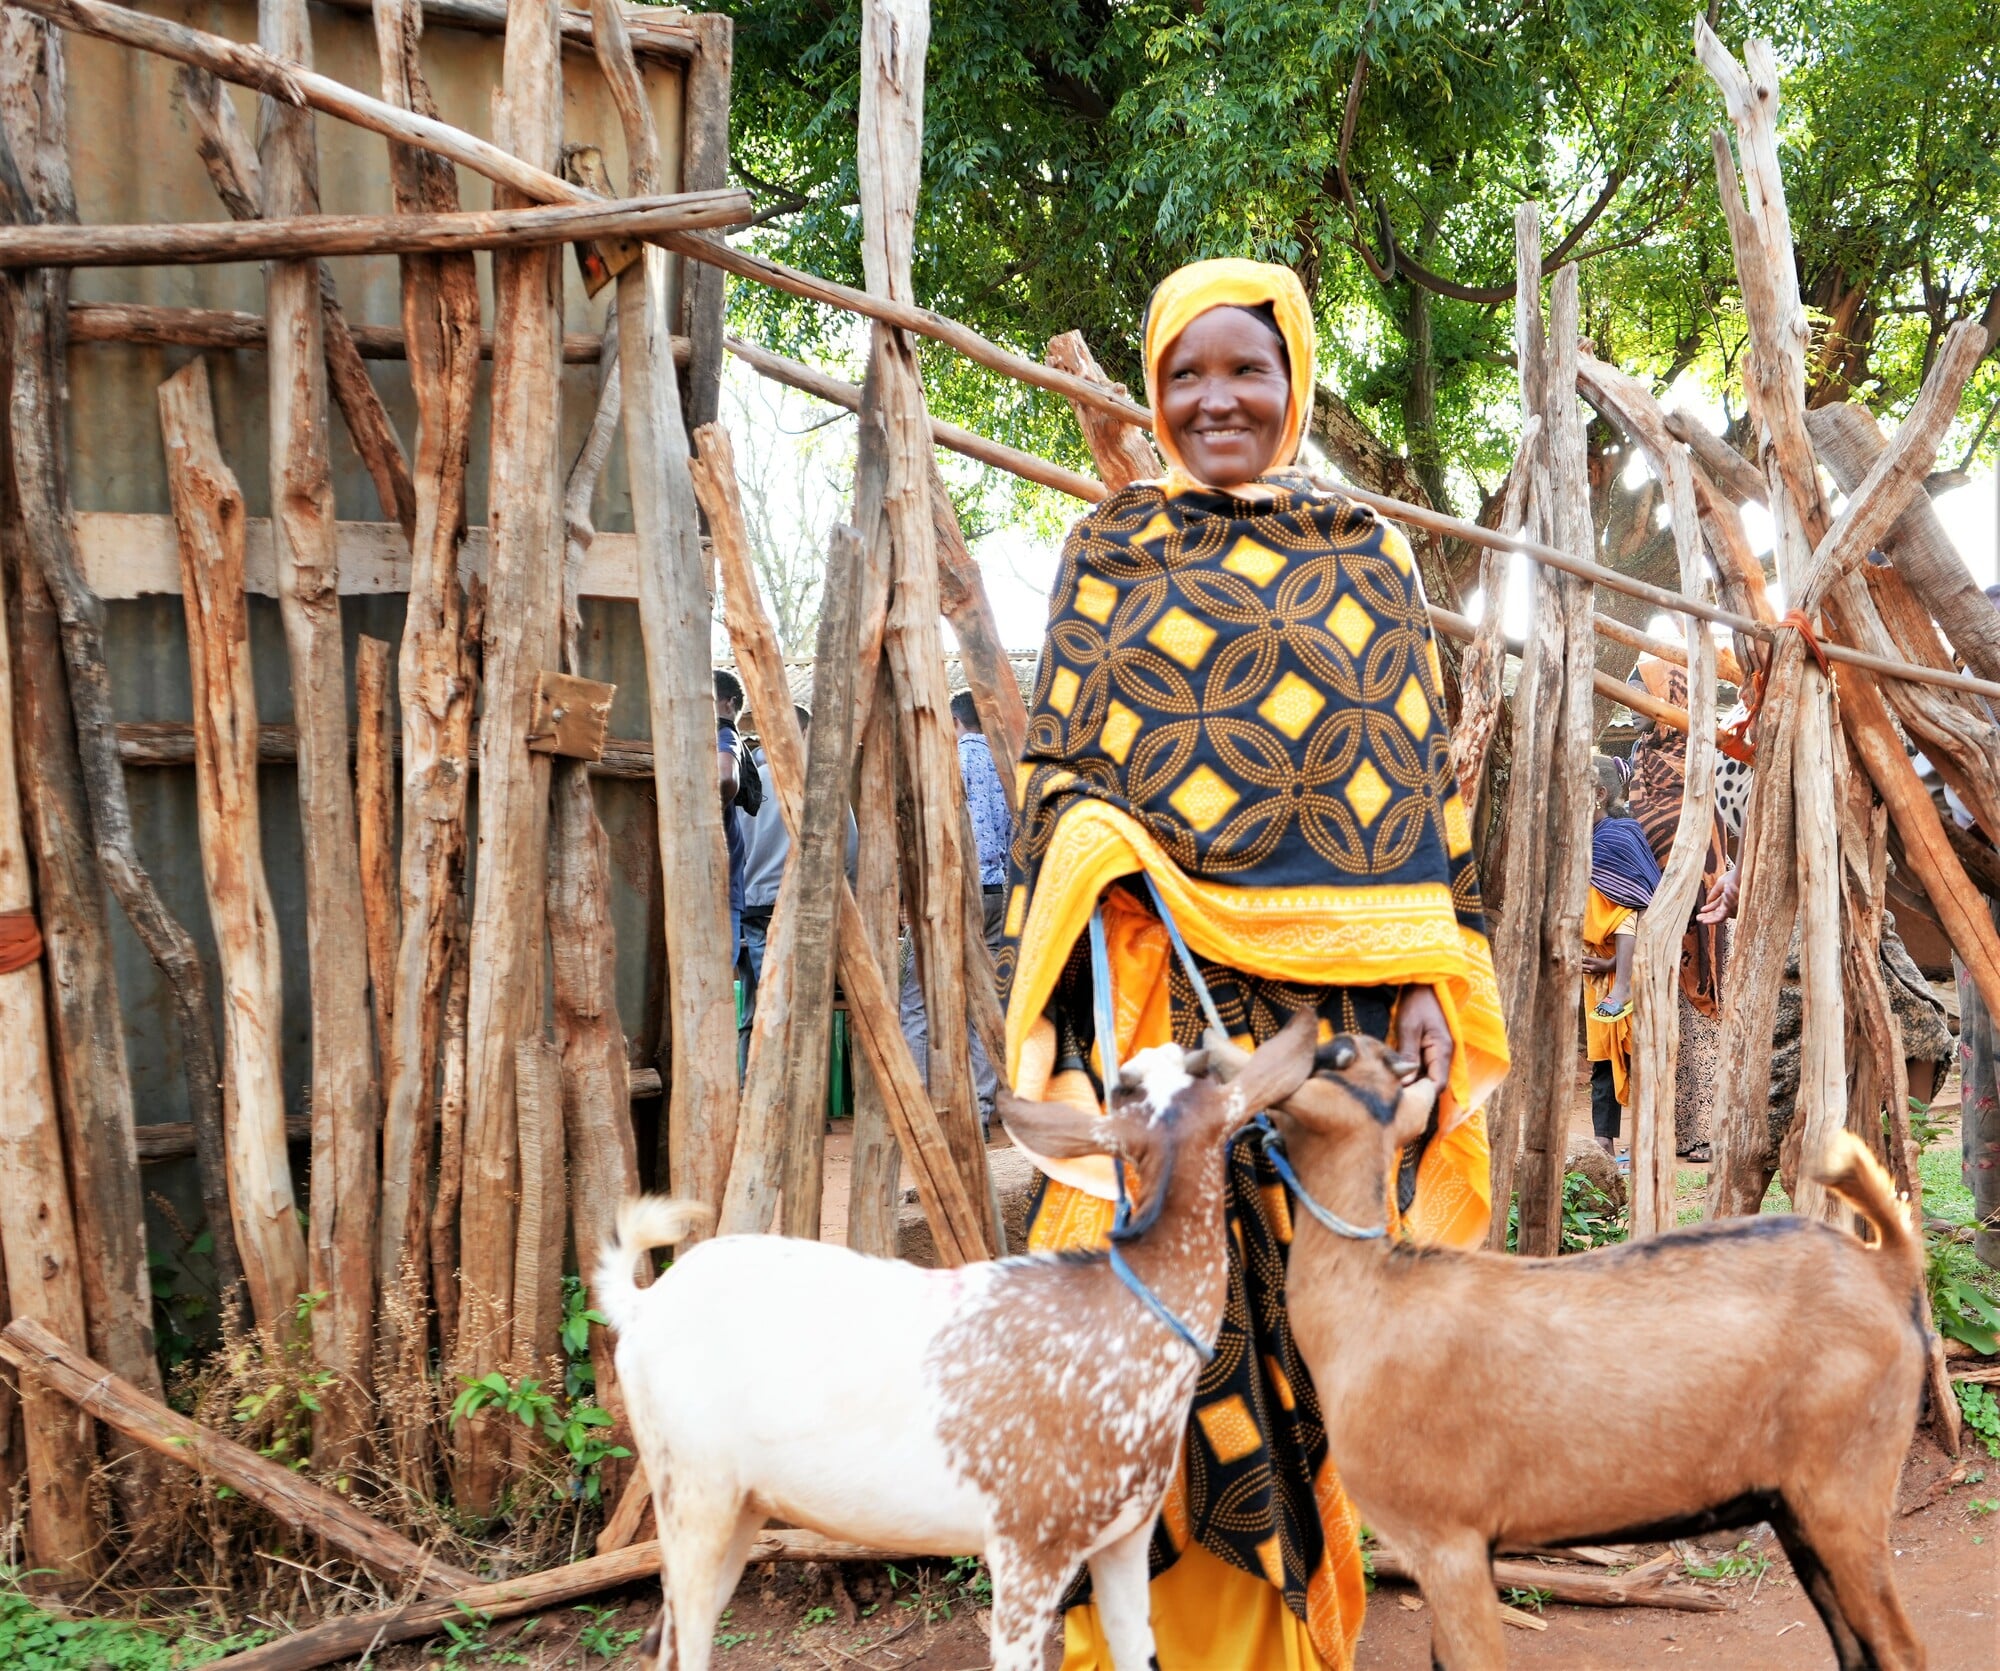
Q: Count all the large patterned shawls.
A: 1